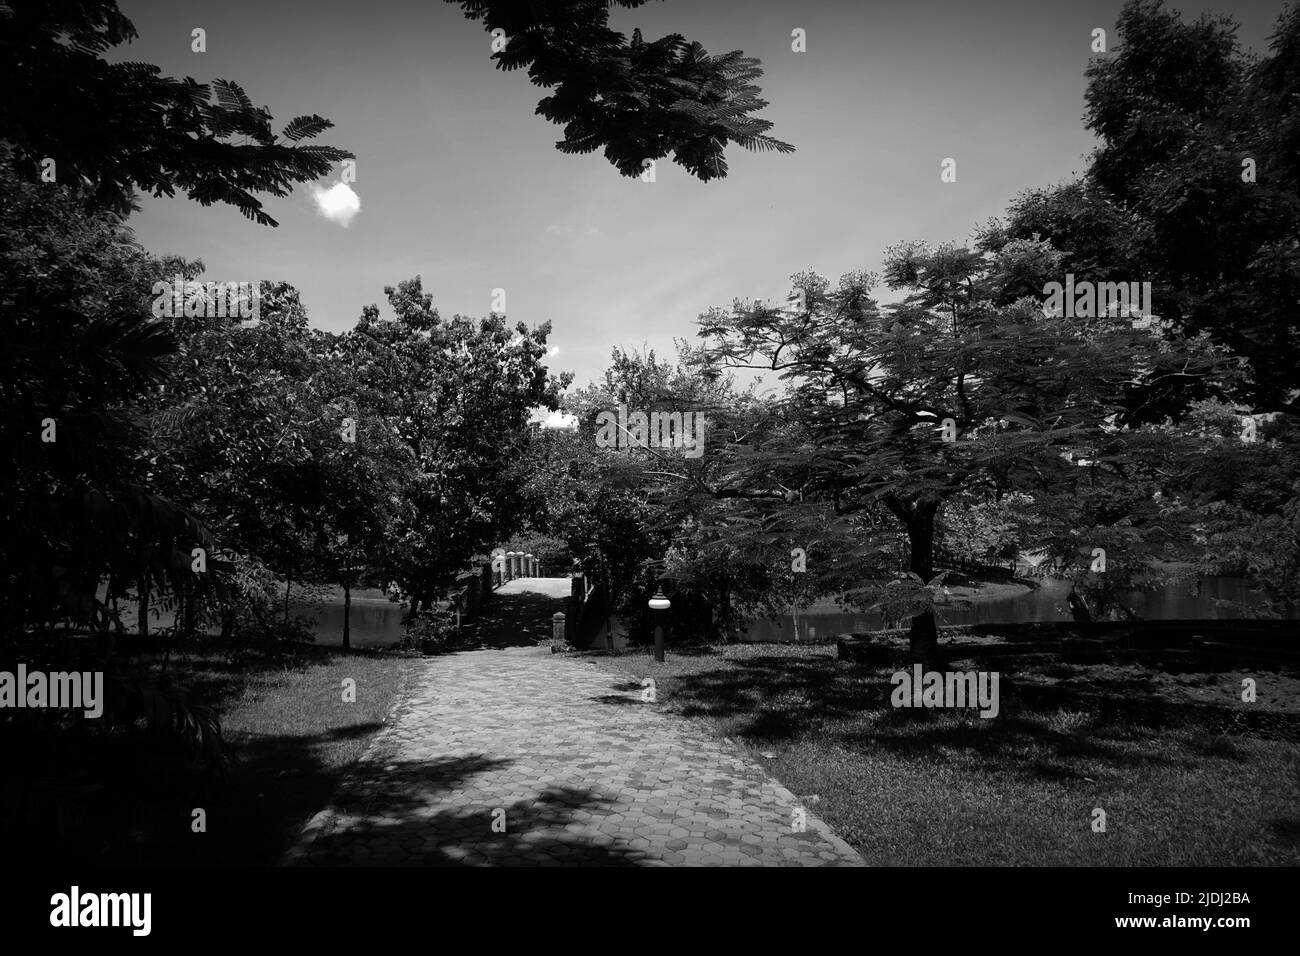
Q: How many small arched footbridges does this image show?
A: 1